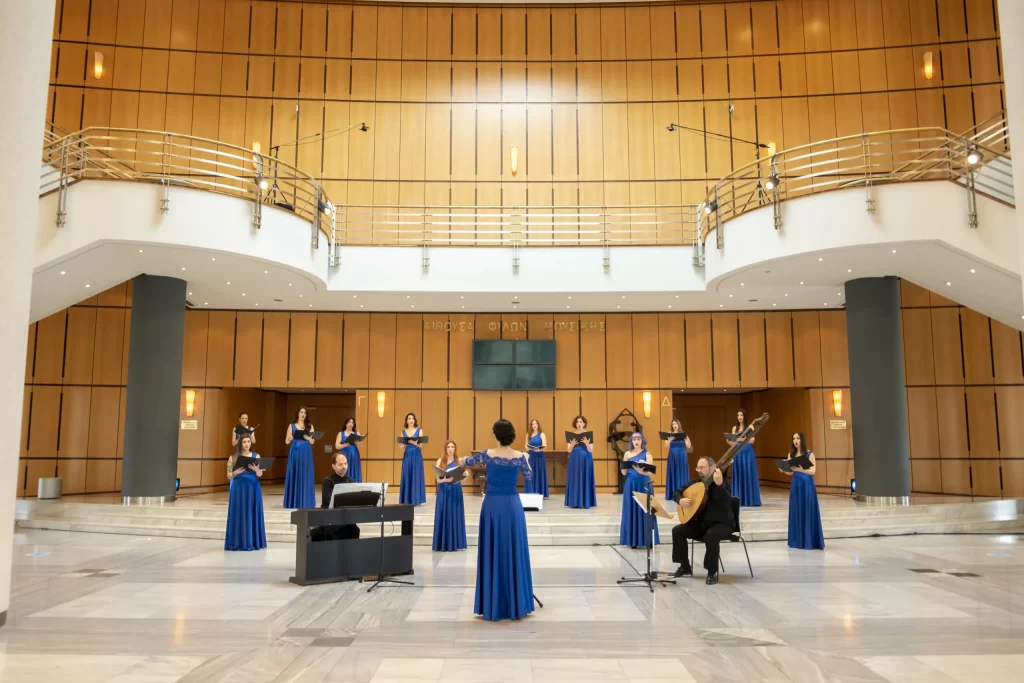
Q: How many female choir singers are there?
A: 12